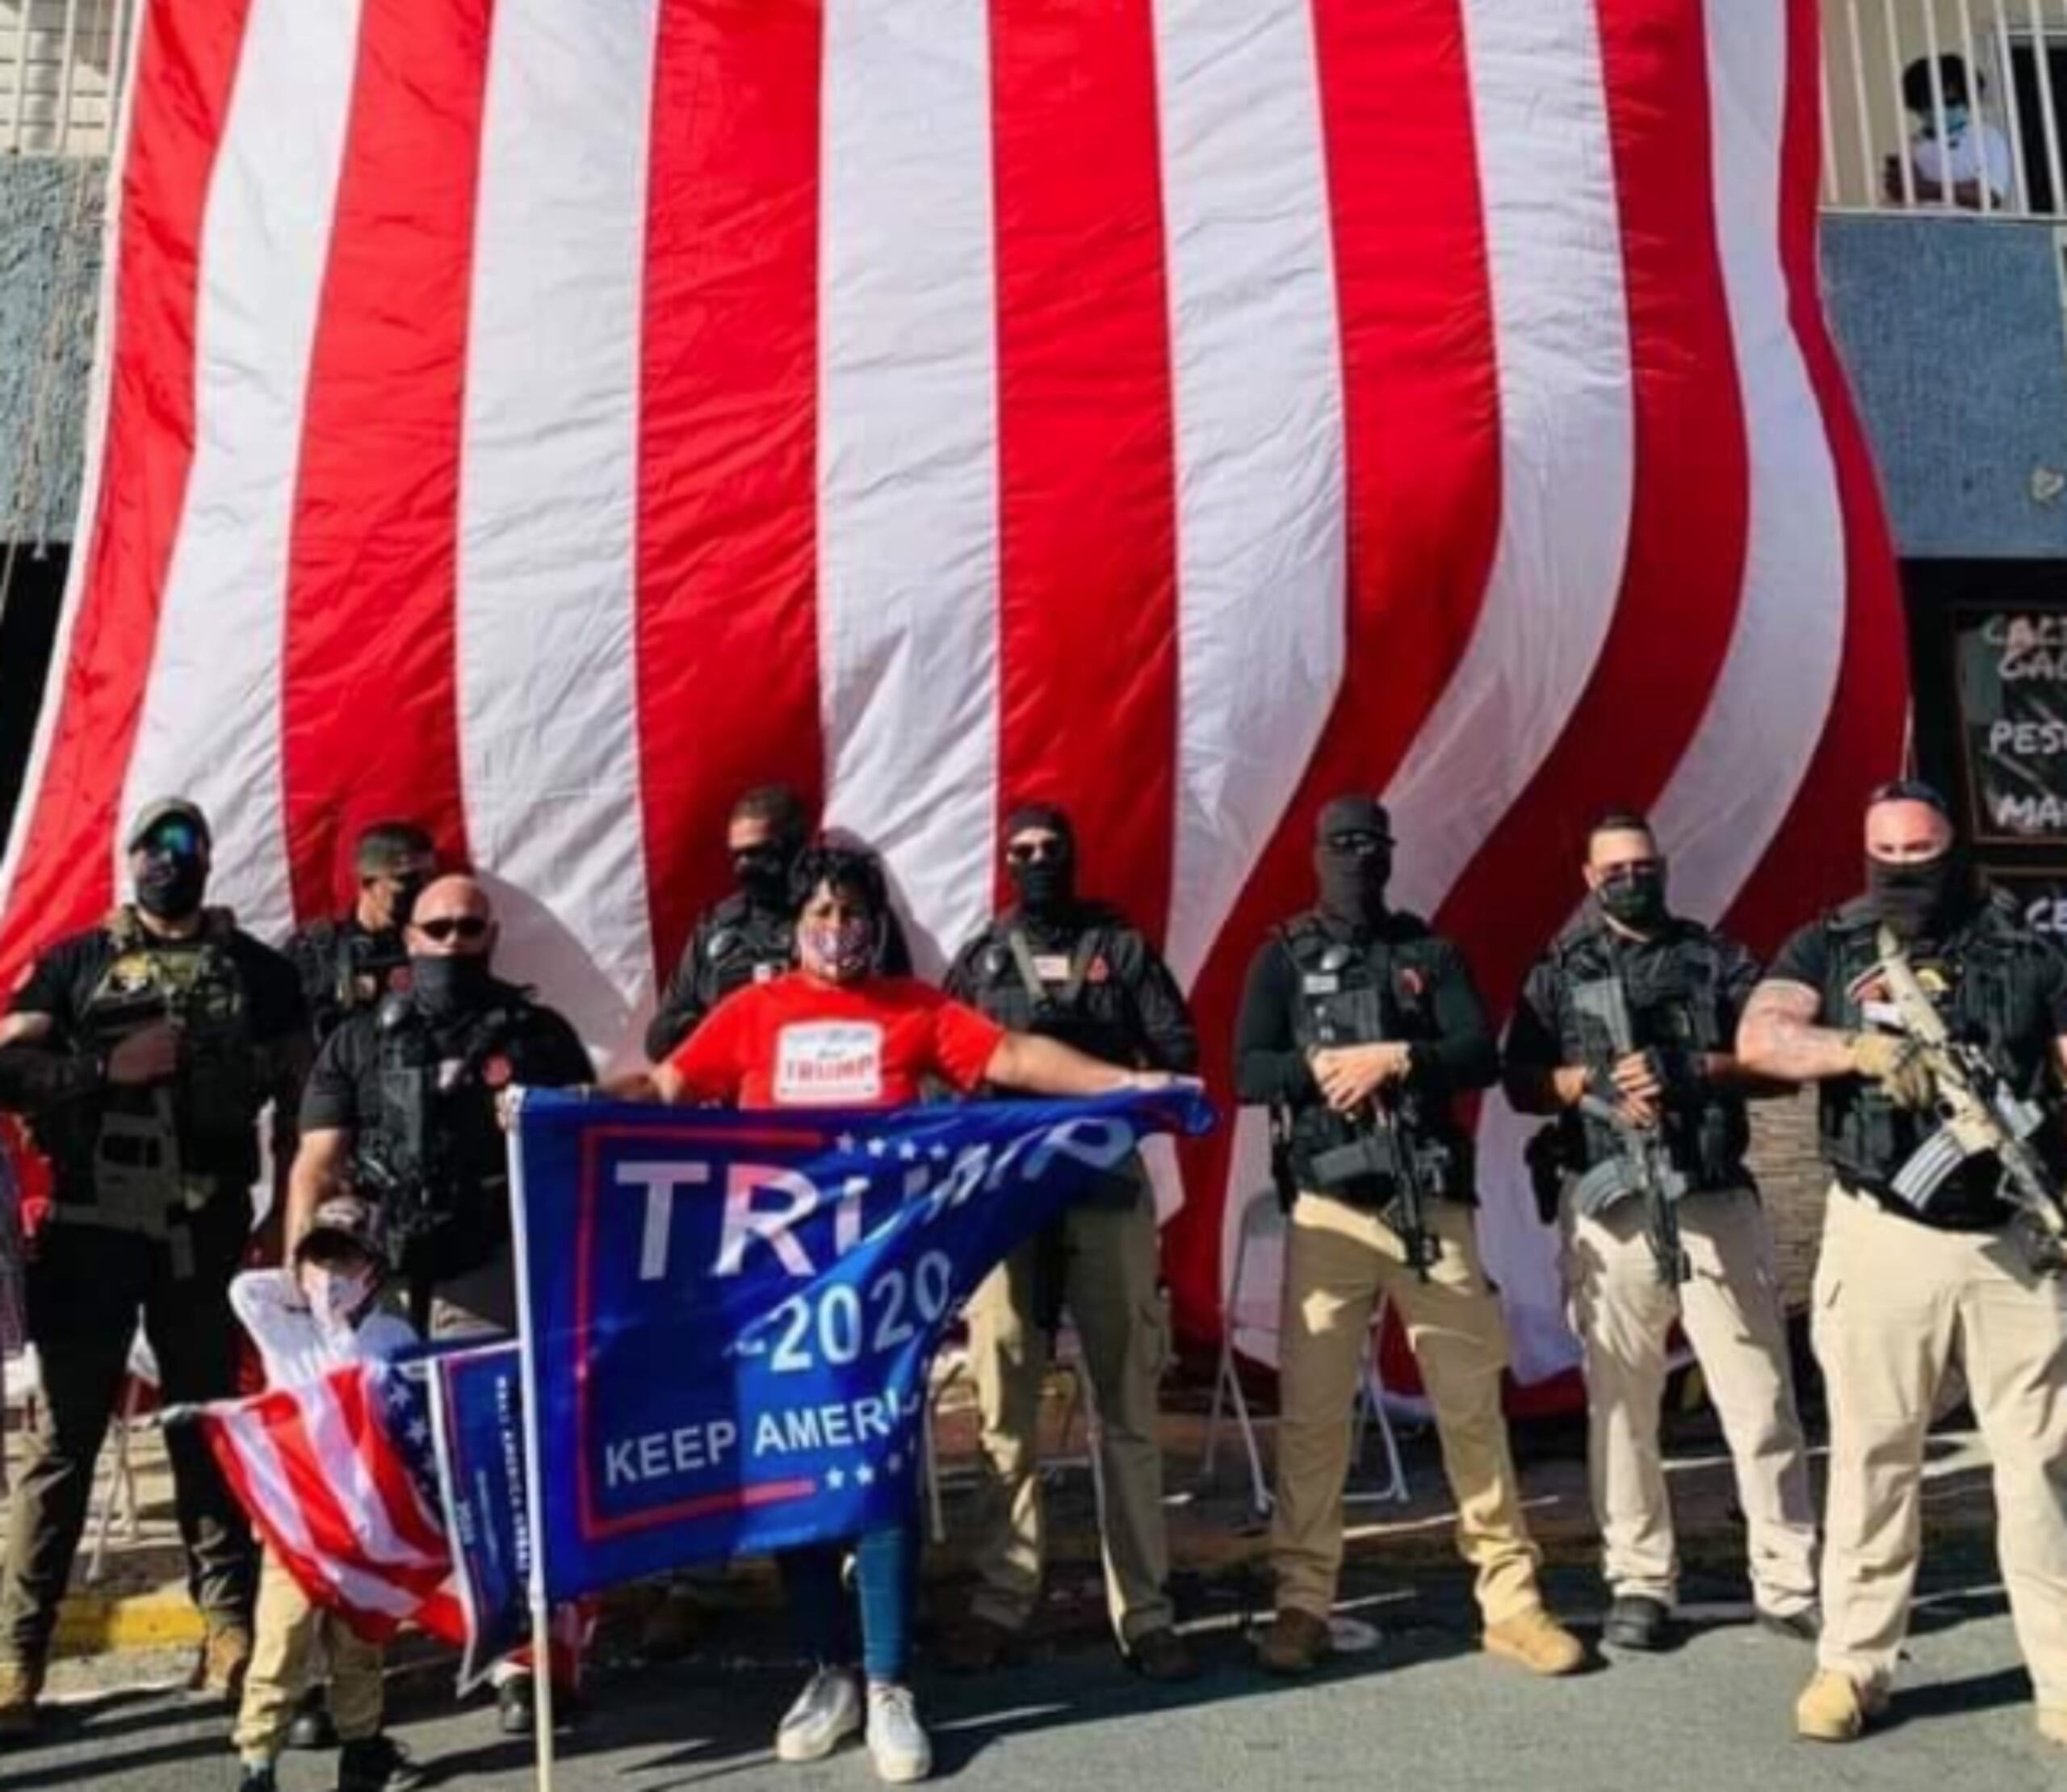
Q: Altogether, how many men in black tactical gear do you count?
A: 8